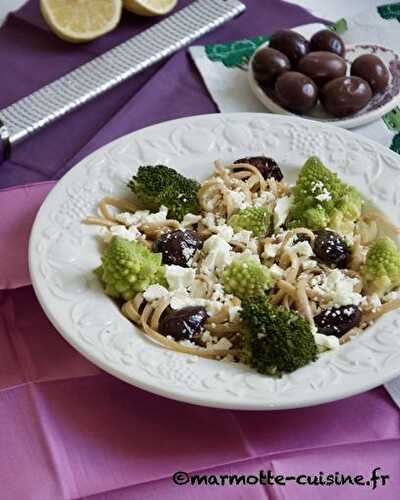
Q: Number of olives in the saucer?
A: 7